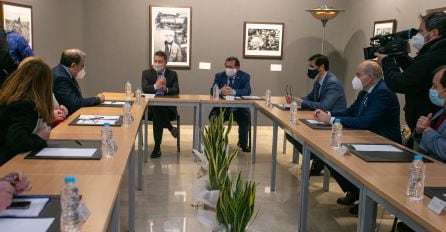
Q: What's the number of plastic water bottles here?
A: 10